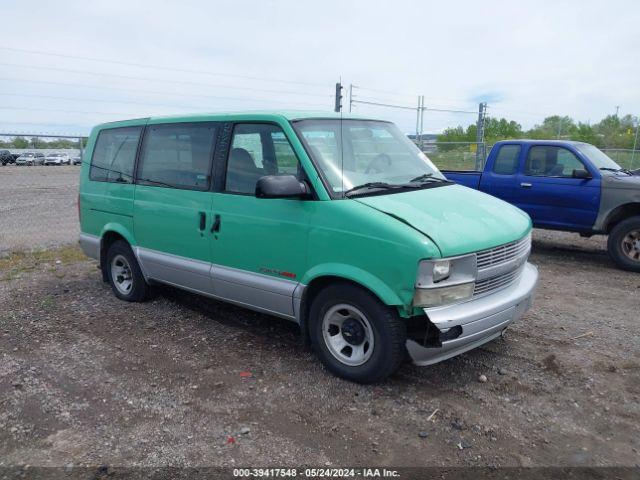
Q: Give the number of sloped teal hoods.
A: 1